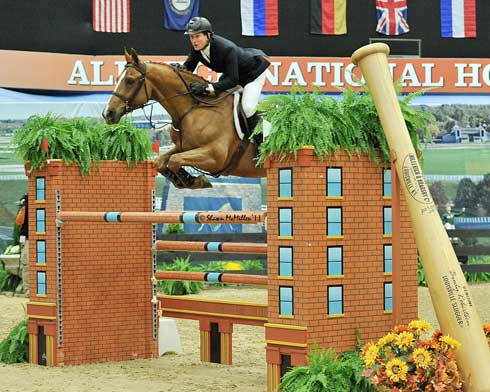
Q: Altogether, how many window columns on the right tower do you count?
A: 3